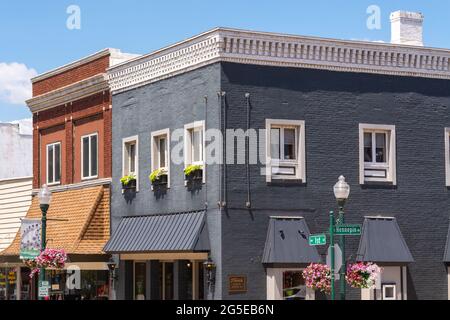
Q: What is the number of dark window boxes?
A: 3